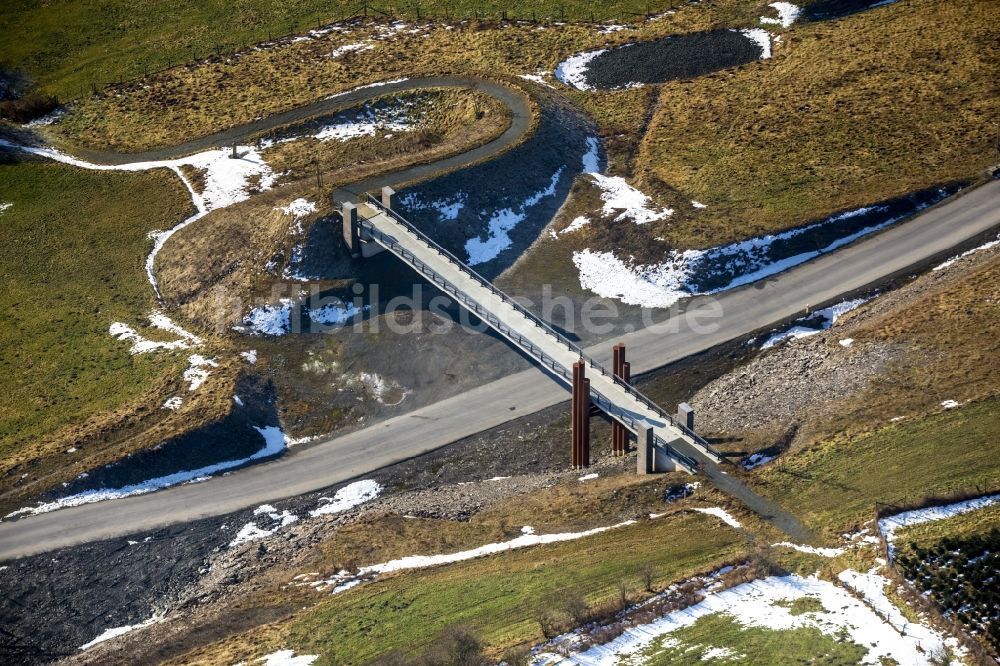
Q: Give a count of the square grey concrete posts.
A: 4